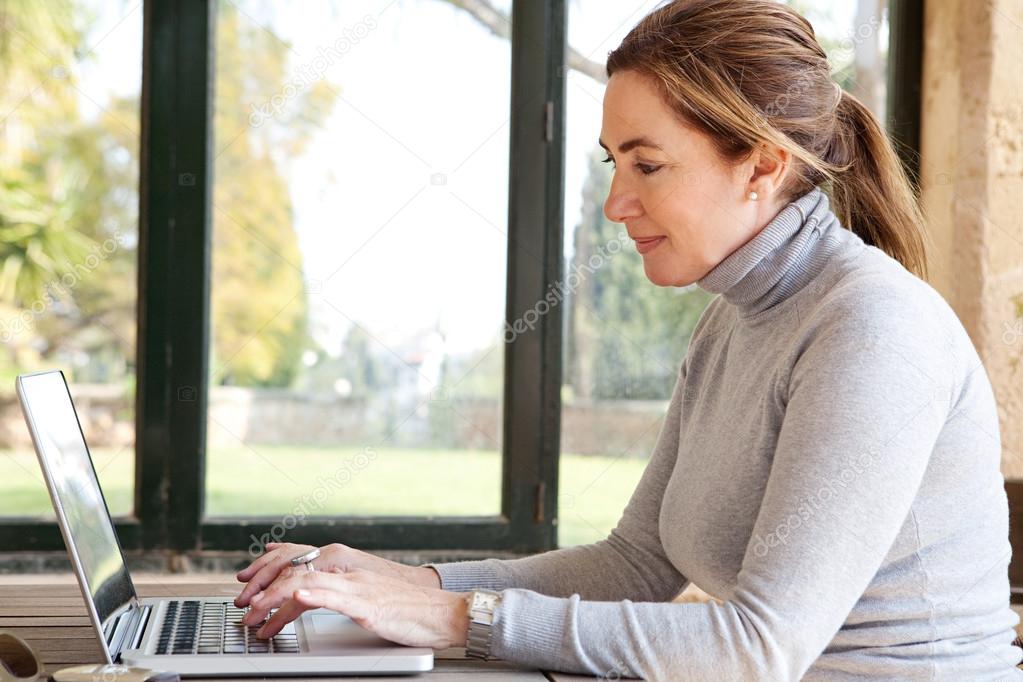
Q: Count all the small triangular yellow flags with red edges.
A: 0